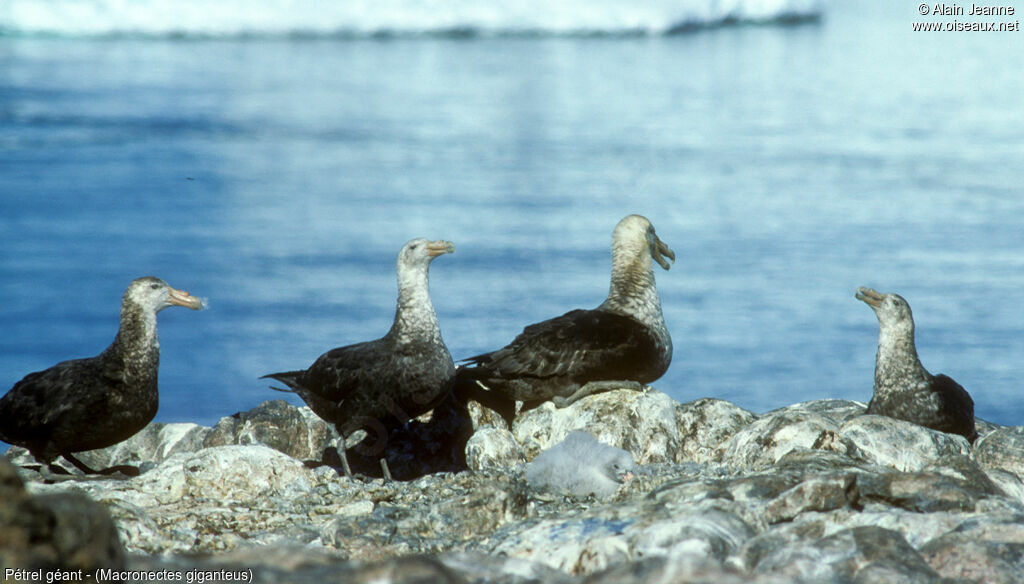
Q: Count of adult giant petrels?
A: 4